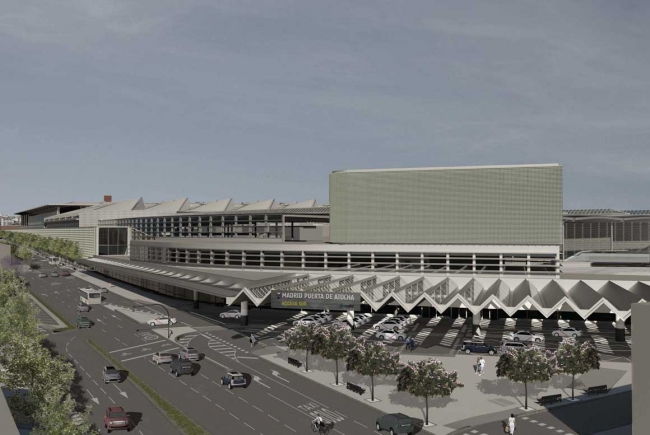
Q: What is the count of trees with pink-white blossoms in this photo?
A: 6